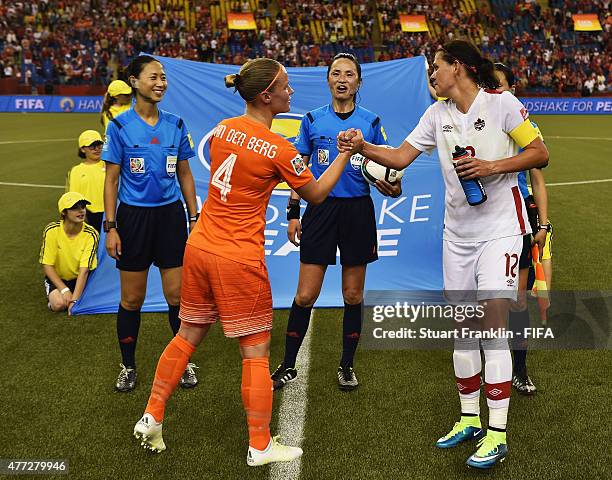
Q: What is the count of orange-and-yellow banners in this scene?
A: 3